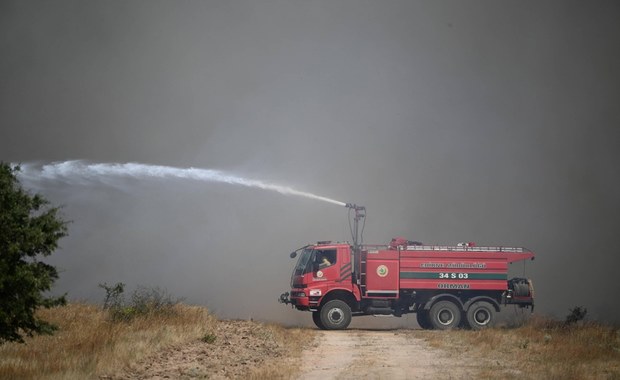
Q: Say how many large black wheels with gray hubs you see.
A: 3